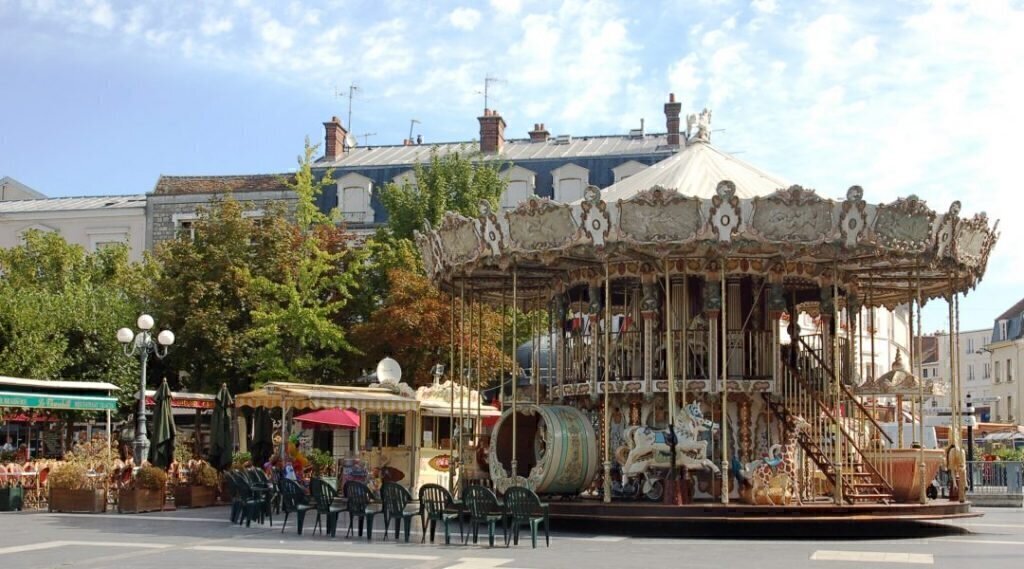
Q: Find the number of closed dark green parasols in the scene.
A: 3